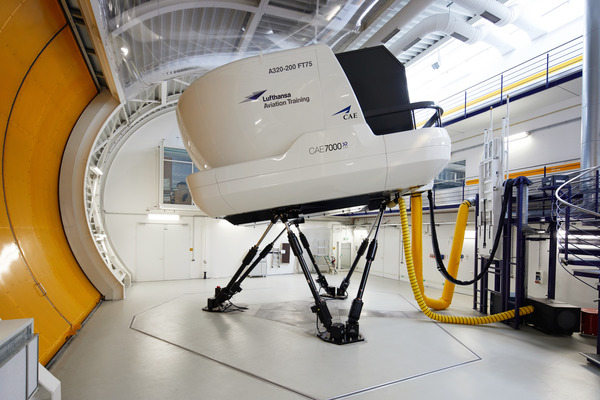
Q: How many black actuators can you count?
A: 6